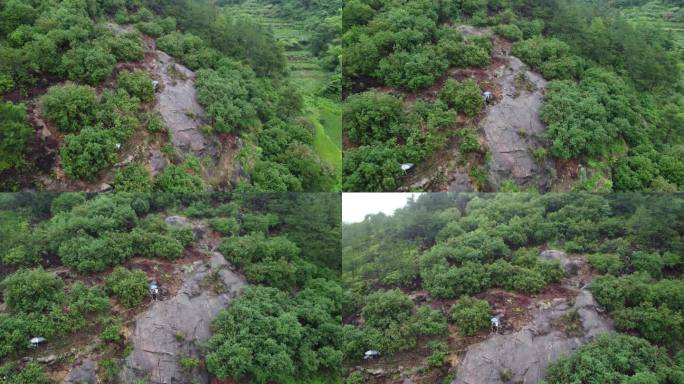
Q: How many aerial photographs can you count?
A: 4